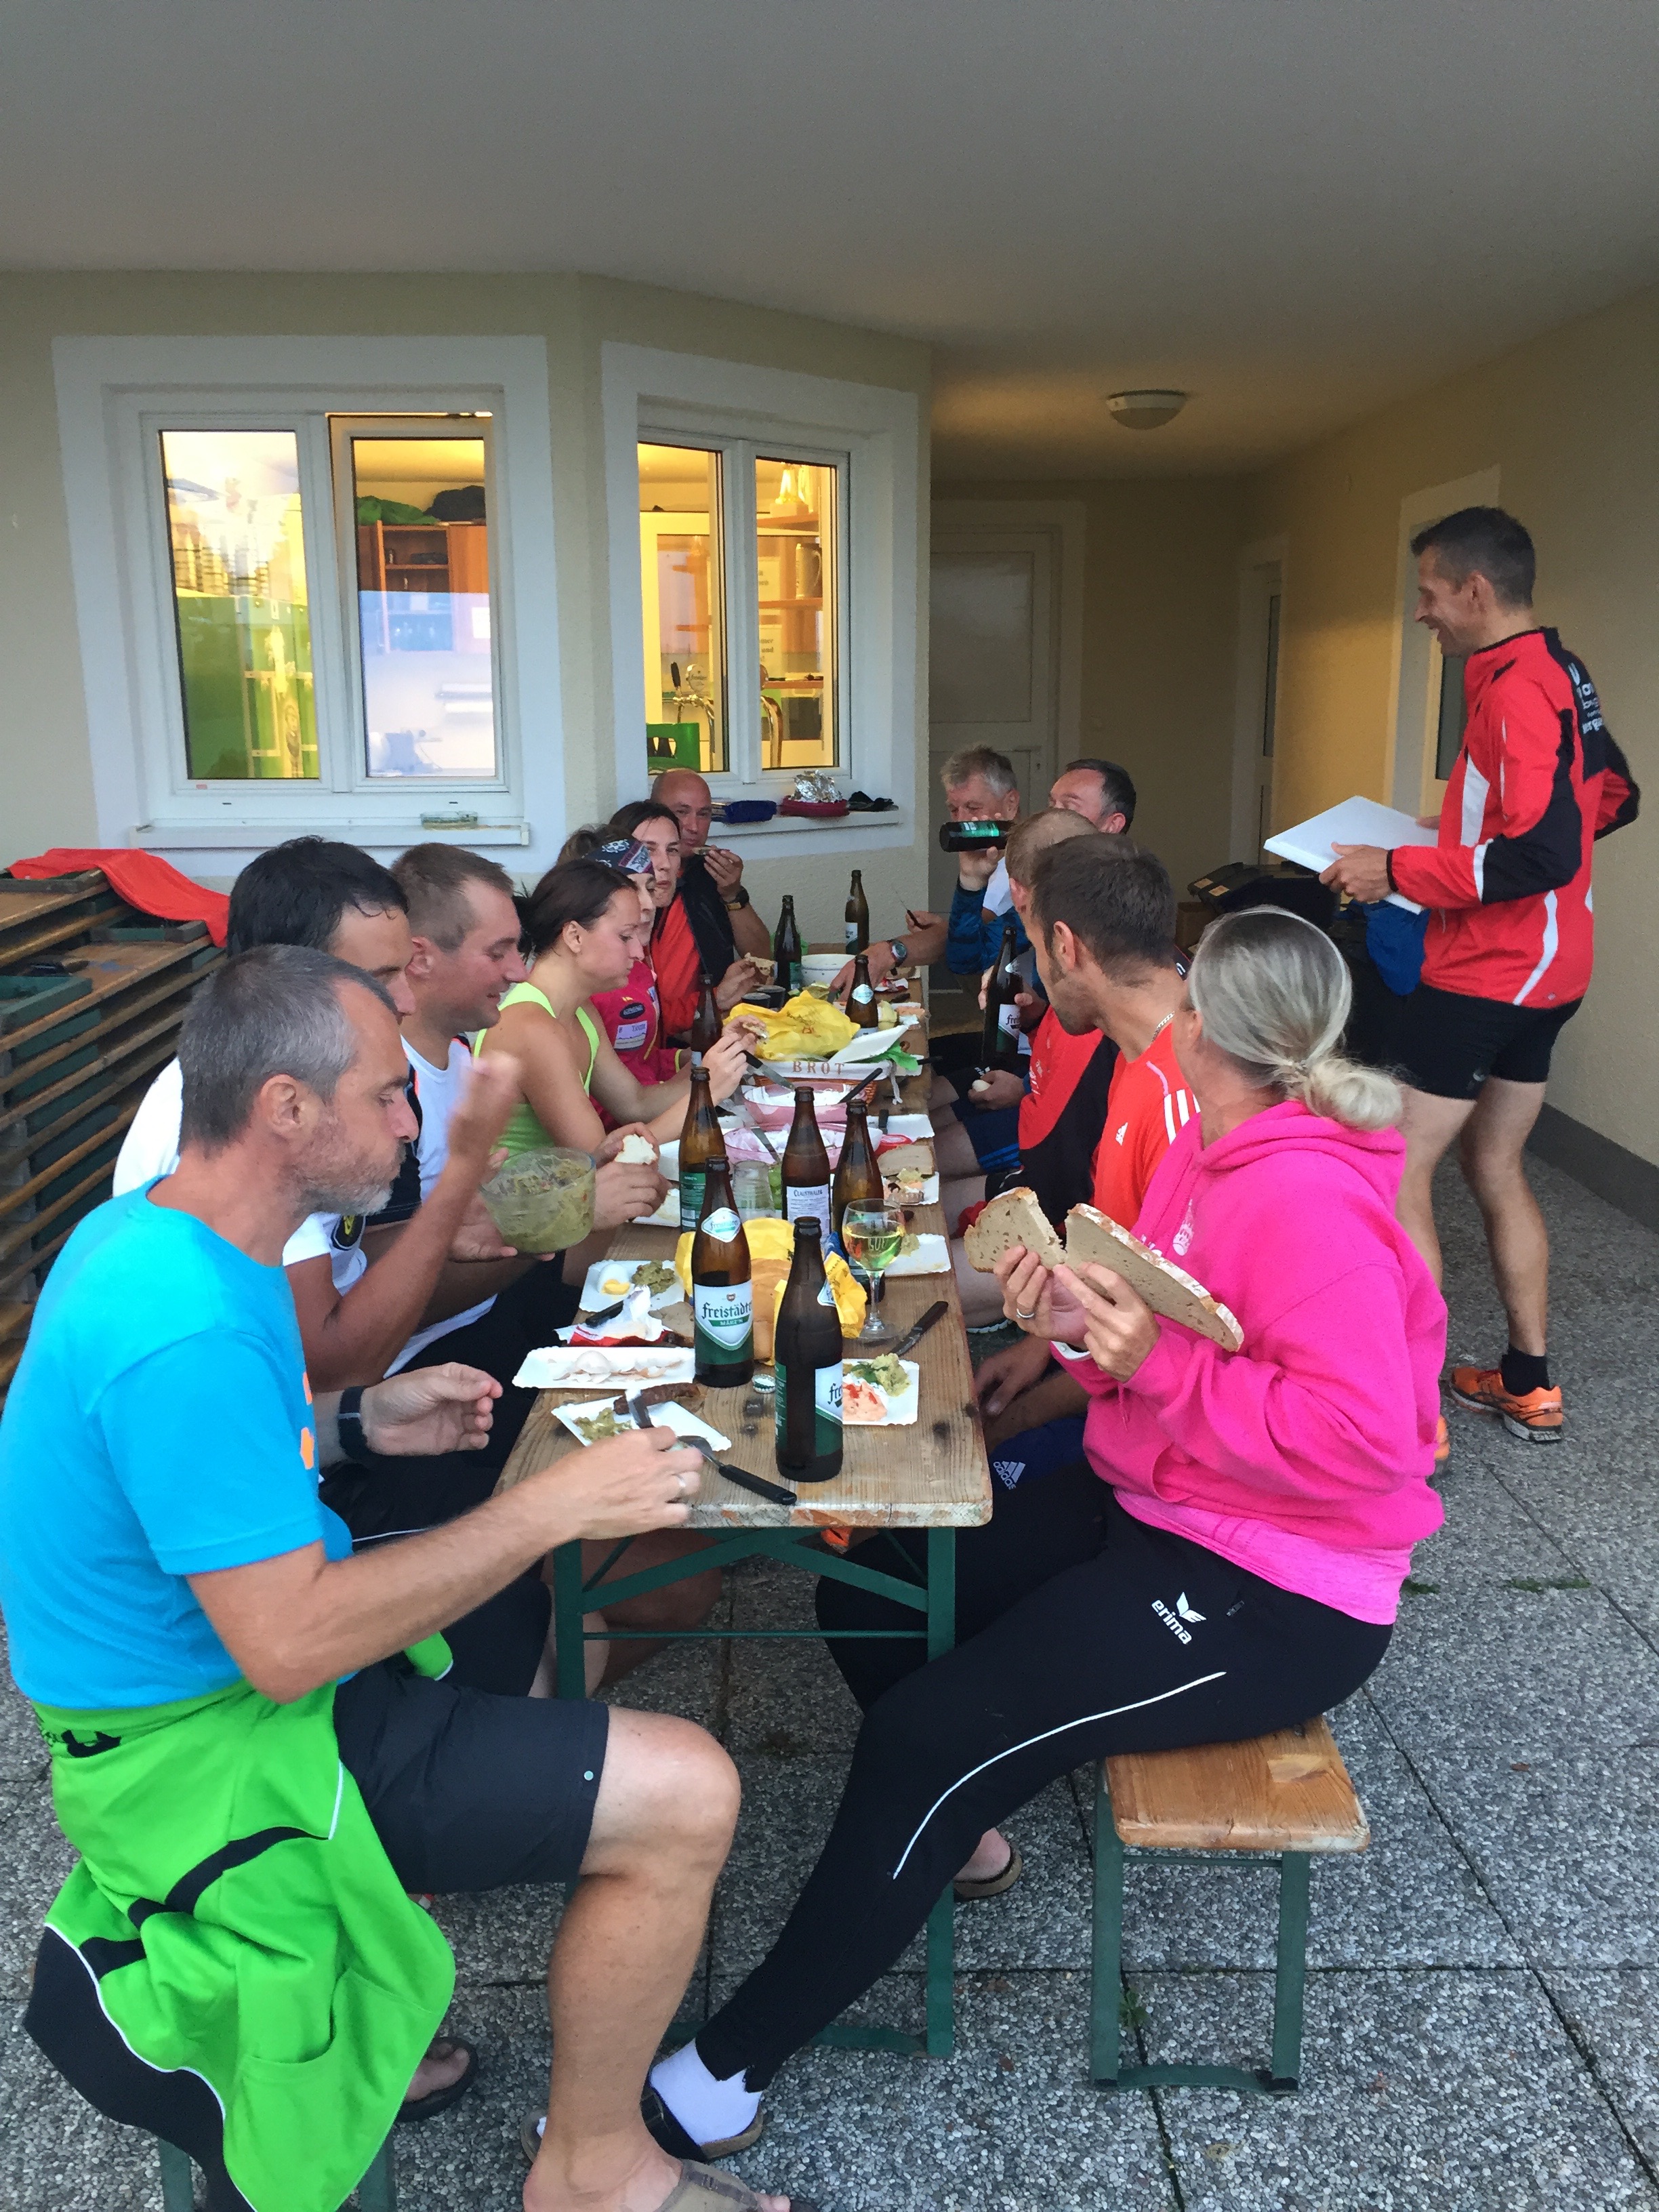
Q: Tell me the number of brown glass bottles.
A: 11